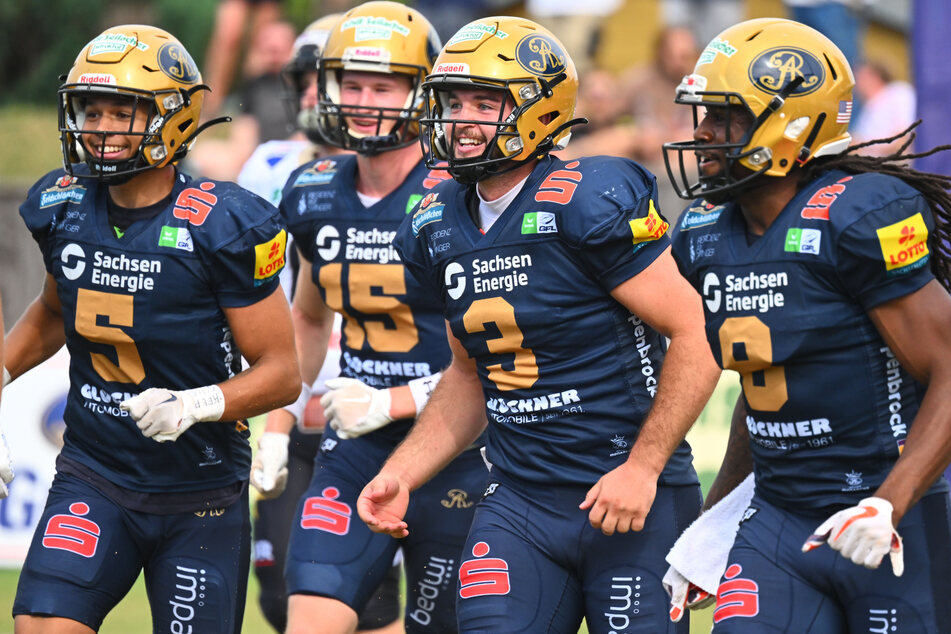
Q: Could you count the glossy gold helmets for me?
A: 4